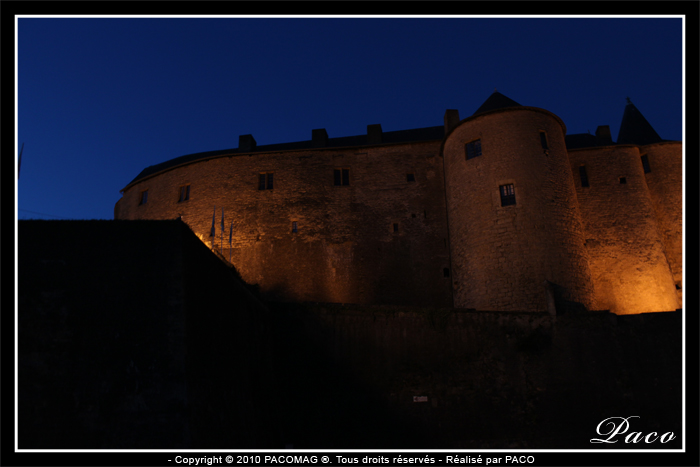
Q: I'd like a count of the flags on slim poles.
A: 3